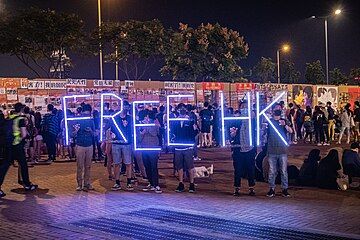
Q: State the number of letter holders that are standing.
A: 6